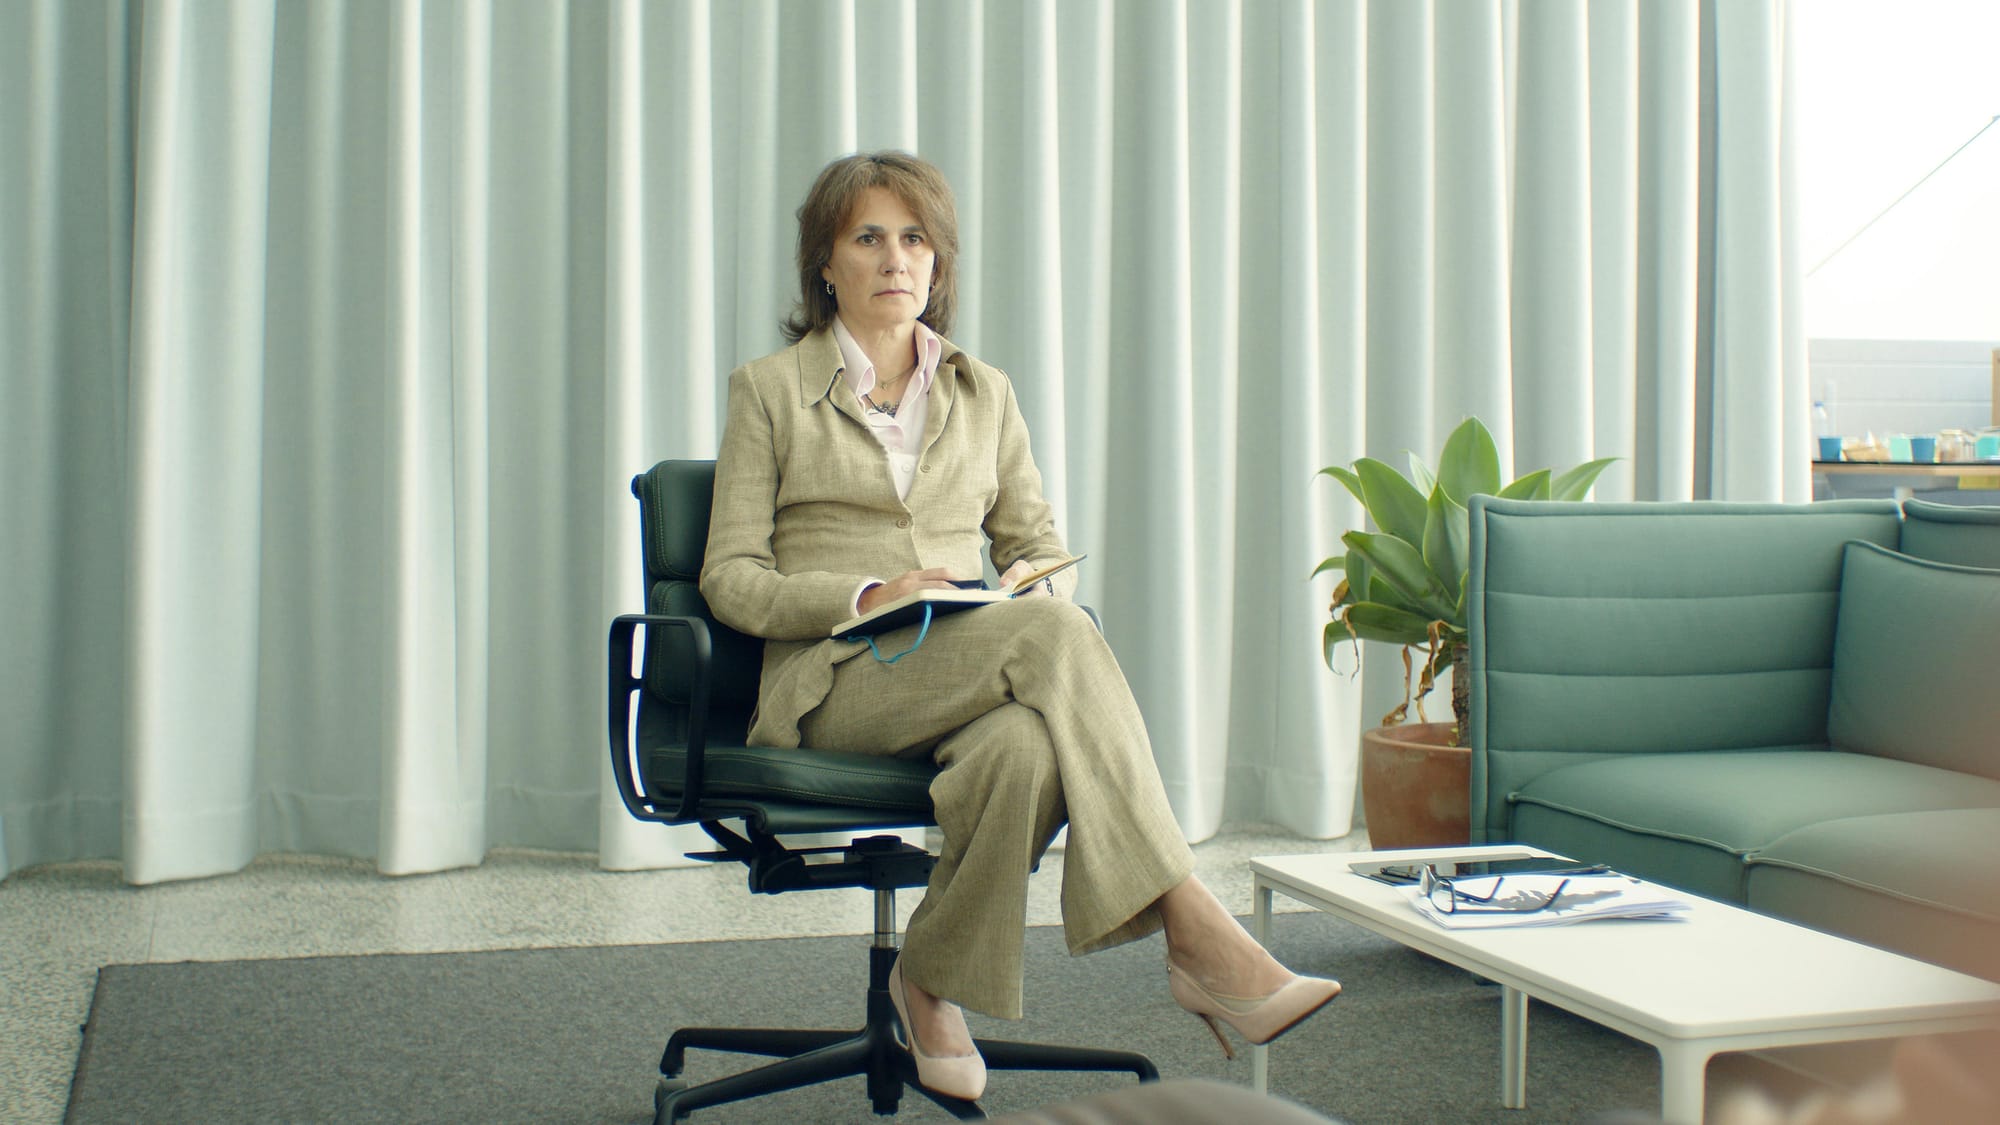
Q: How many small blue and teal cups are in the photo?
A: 4